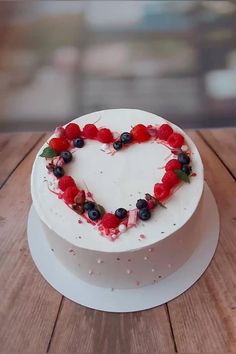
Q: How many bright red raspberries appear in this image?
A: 13